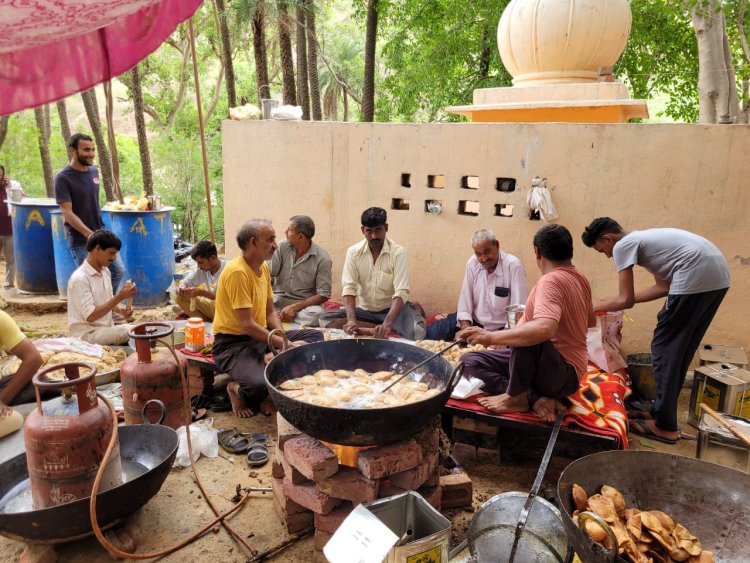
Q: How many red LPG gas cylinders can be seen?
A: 2